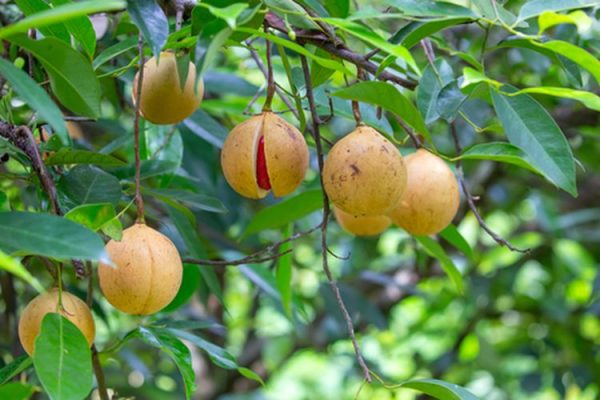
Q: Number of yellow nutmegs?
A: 7